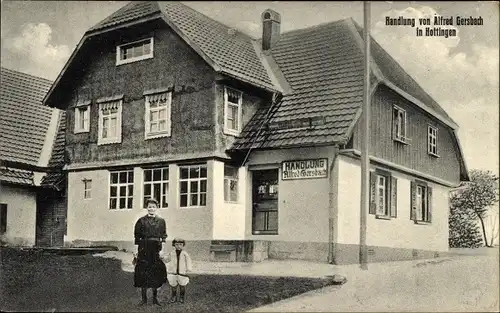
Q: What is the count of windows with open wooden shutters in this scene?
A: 2